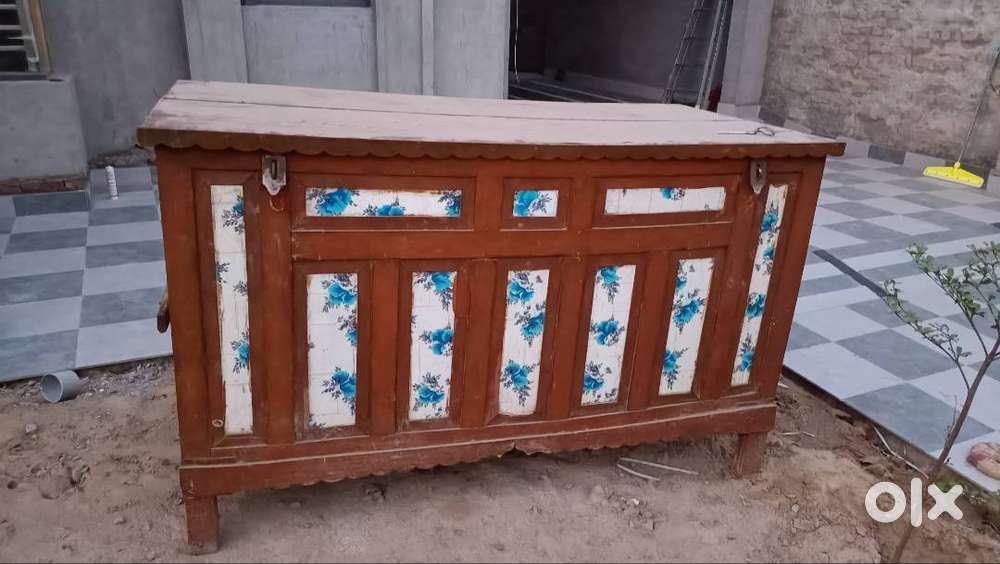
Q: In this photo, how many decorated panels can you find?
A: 10